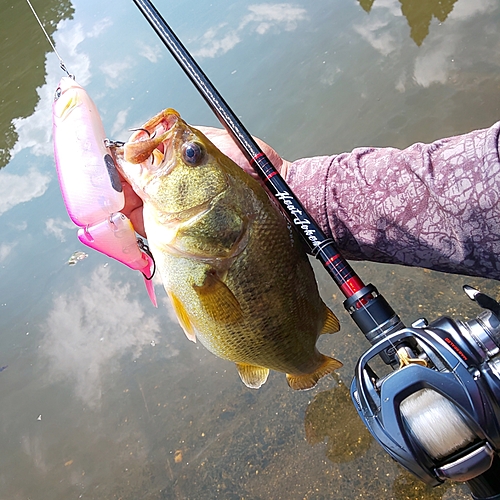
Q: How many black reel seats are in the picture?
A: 1